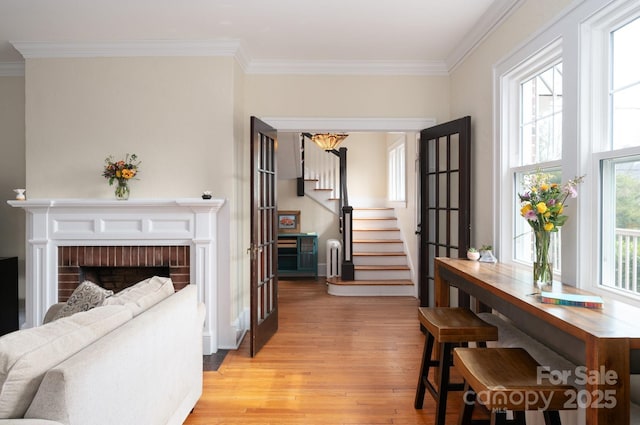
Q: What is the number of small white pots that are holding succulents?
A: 2